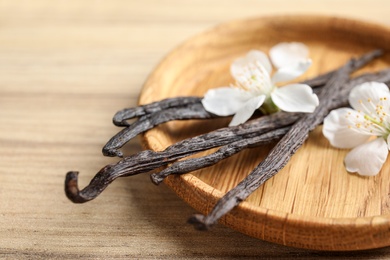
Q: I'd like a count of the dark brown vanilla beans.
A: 5